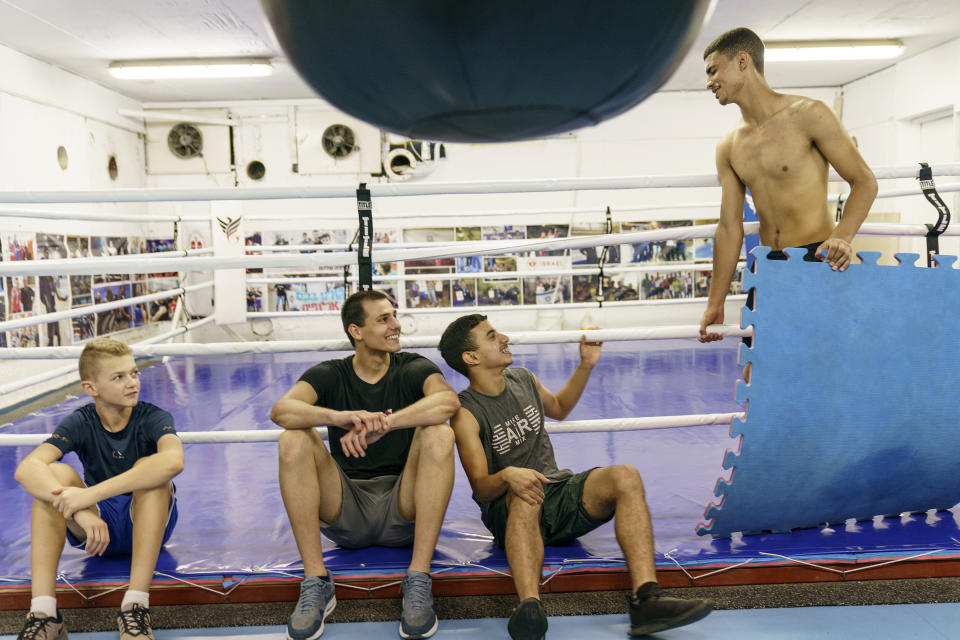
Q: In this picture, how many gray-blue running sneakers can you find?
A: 2